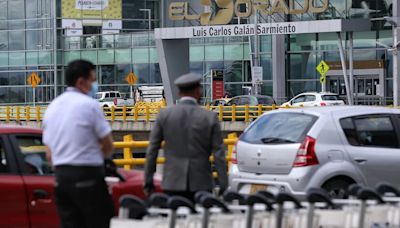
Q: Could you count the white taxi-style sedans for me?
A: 1